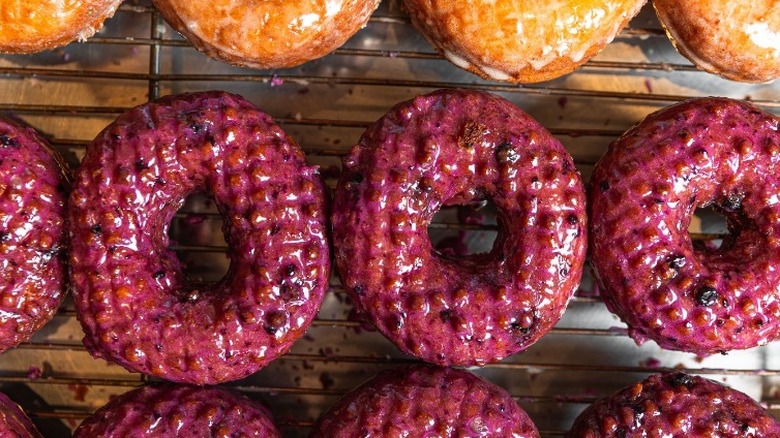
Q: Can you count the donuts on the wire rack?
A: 12